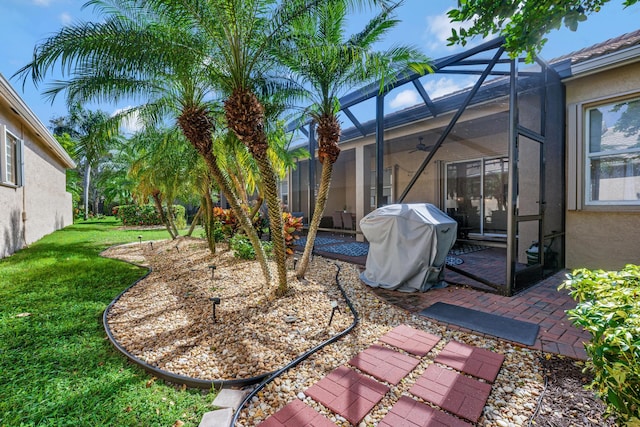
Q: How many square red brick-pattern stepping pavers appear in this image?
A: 7